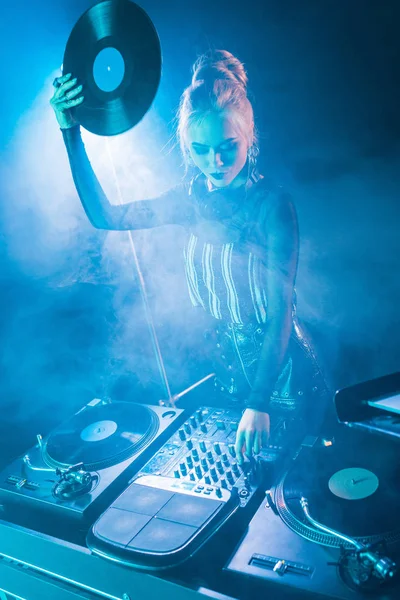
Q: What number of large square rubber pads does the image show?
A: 4